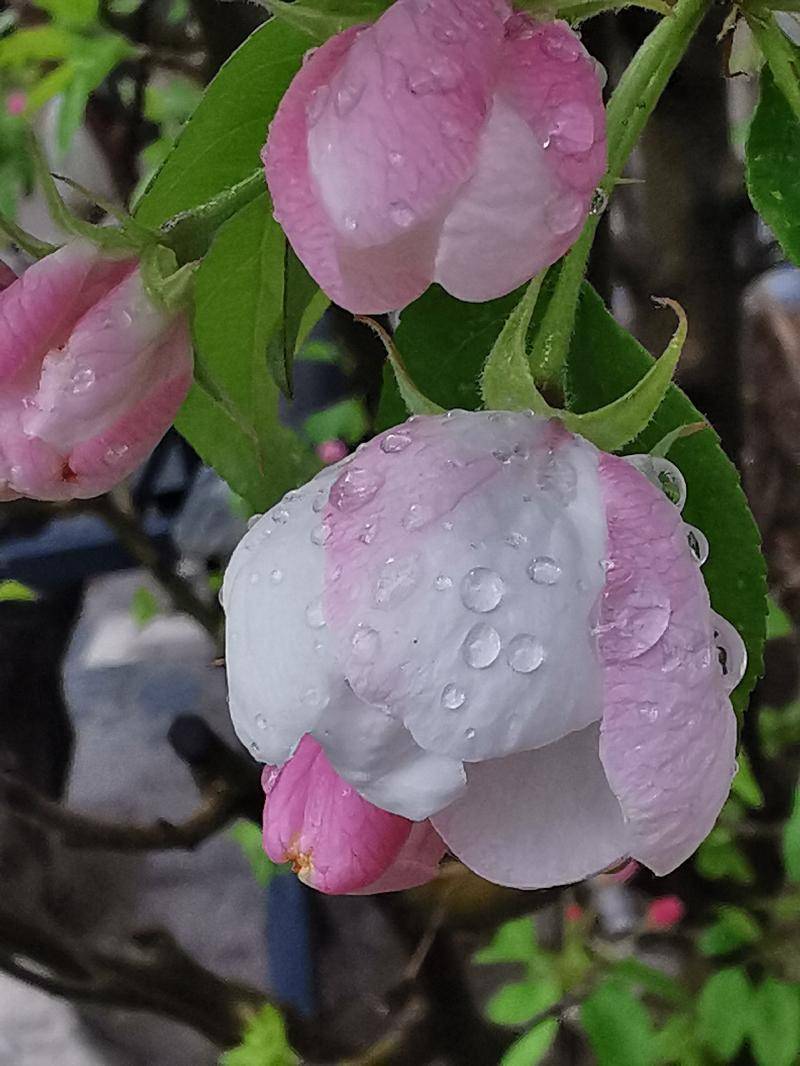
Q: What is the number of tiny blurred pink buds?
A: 4